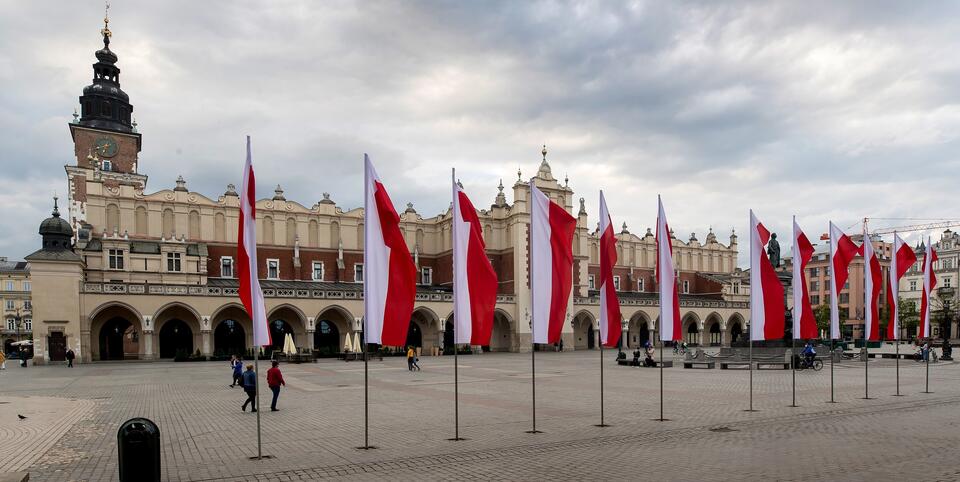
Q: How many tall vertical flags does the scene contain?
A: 12